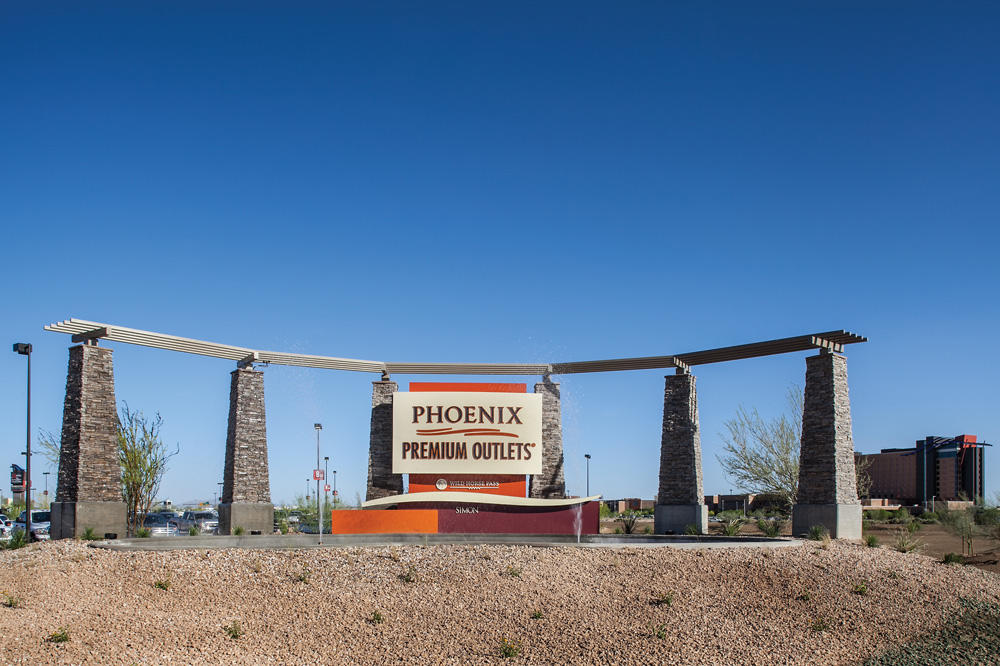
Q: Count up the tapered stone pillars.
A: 6